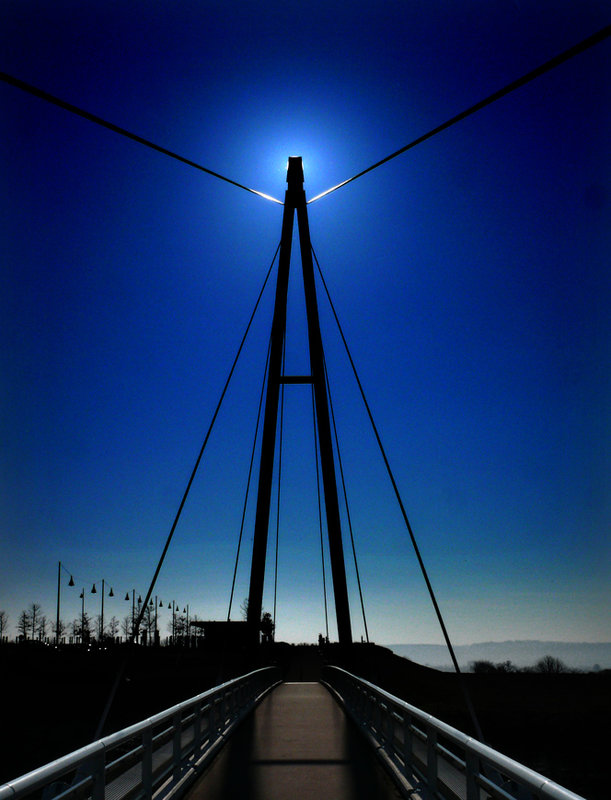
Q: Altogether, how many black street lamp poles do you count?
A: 7